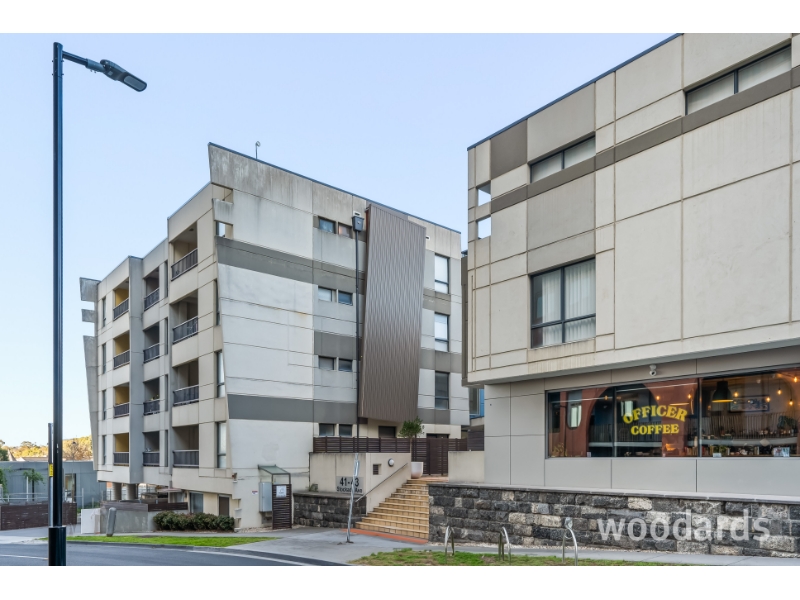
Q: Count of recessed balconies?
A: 12